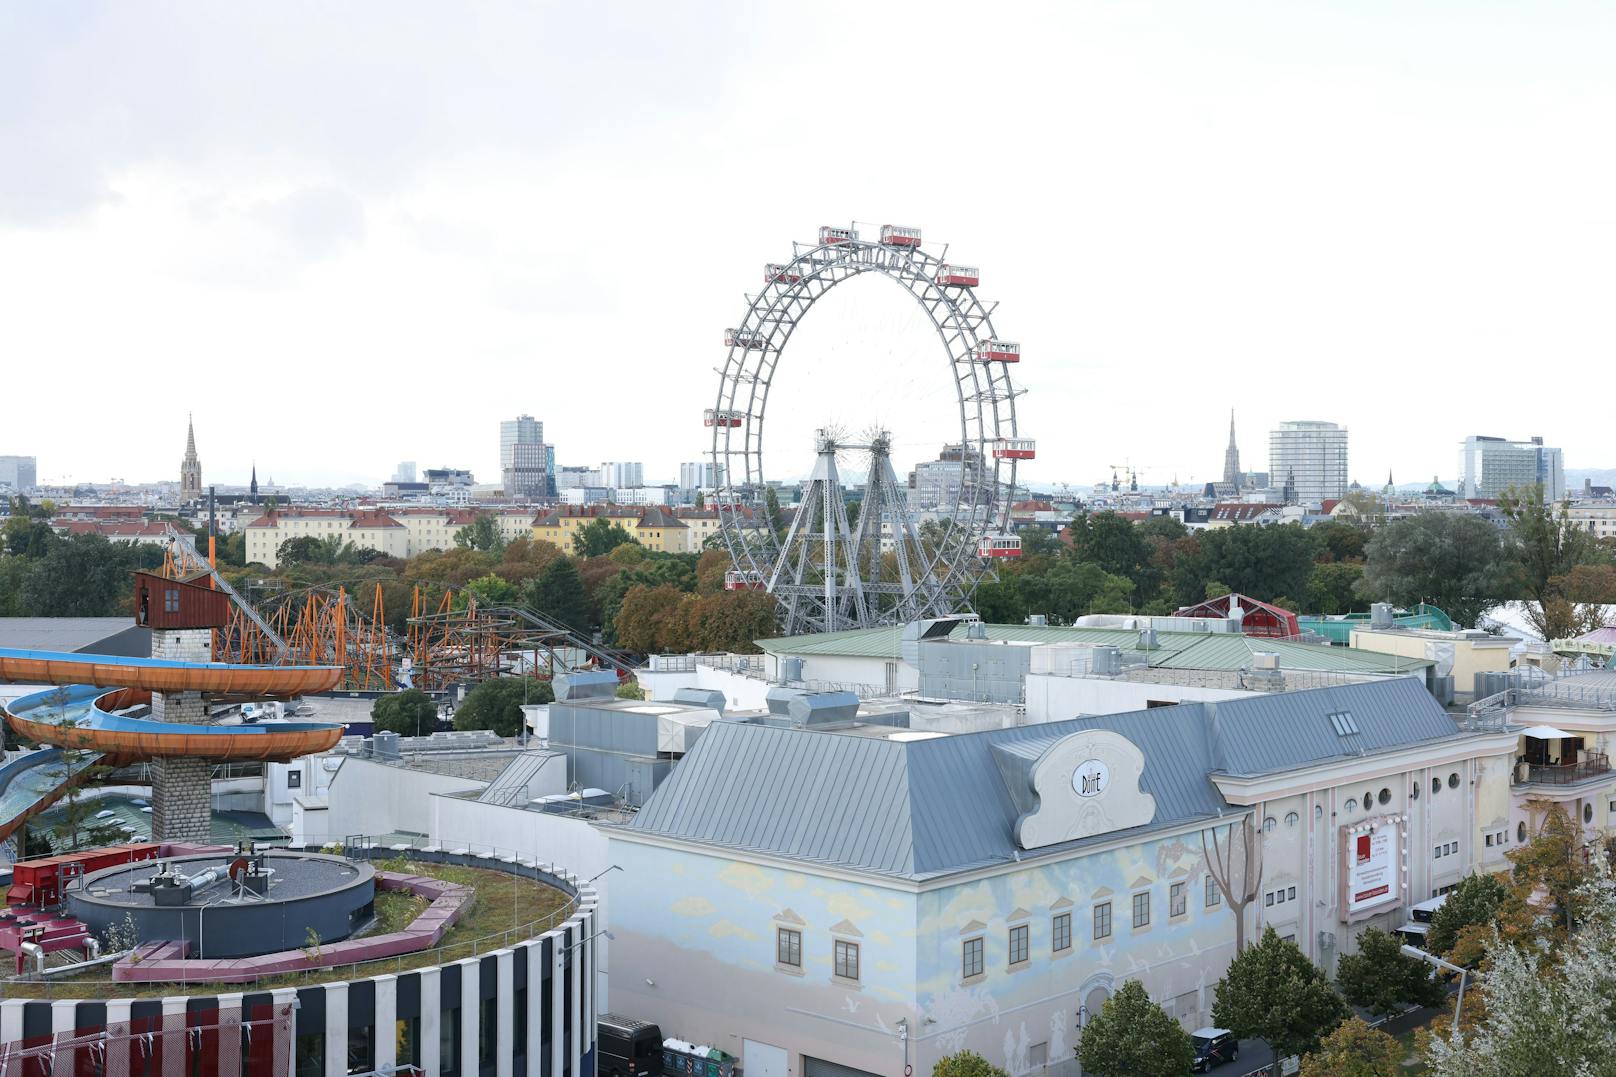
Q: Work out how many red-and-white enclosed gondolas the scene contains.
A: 11